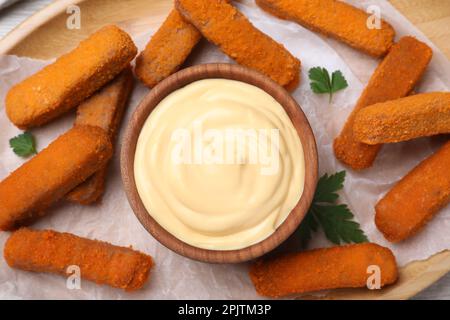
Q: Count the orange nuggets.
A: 11